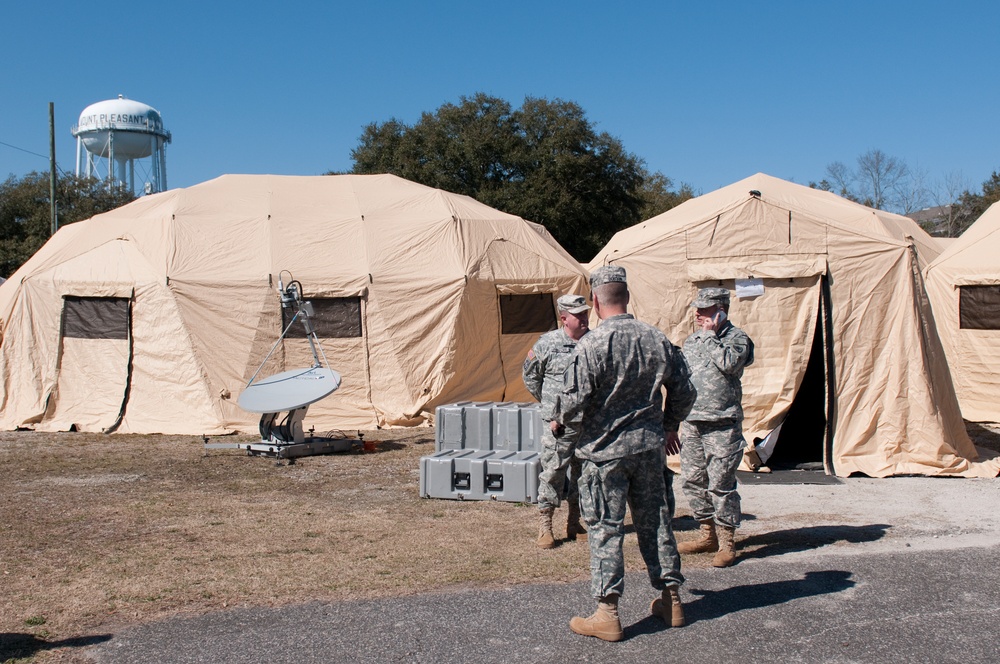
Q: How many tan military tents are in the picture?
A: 3